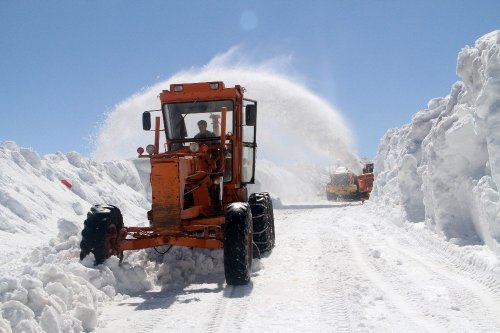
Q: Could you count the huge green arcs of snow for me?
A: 0